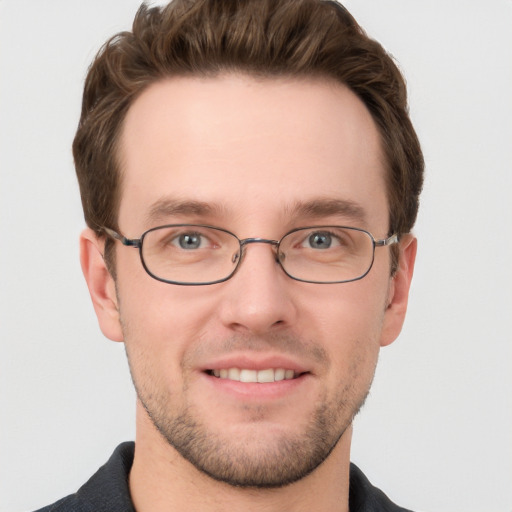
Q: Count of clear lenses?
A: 2